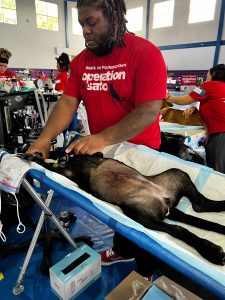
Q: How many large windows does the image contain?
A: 6